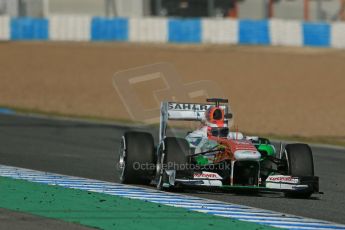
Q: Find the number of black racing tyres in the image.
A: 3